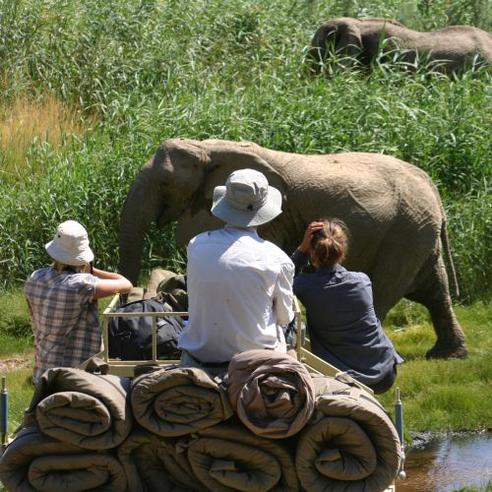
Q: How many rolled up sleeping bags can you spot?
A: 7